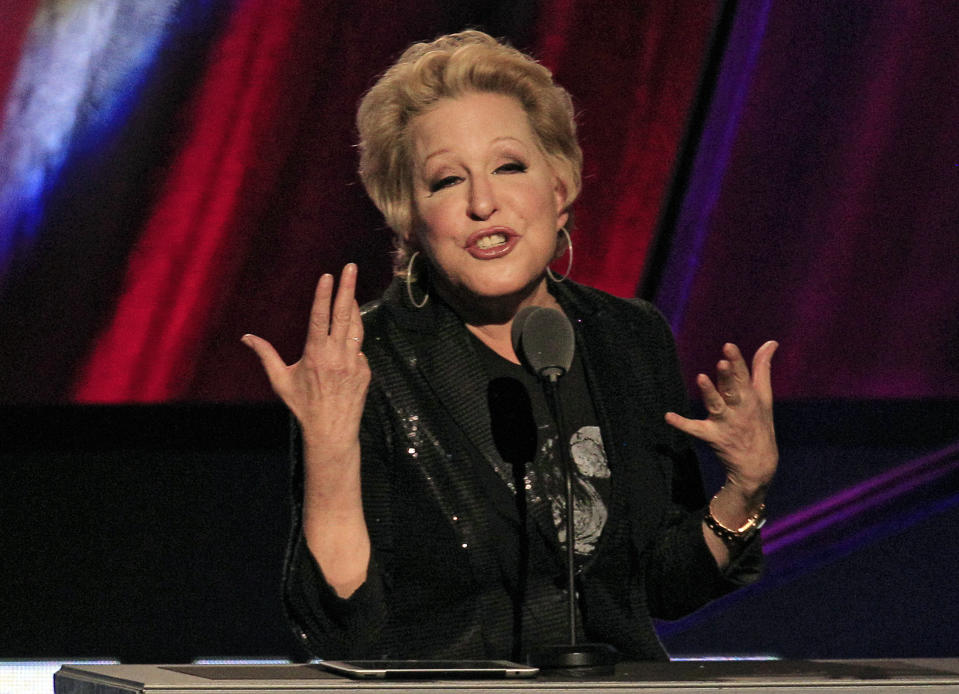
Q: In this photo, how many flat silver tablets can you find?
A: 1